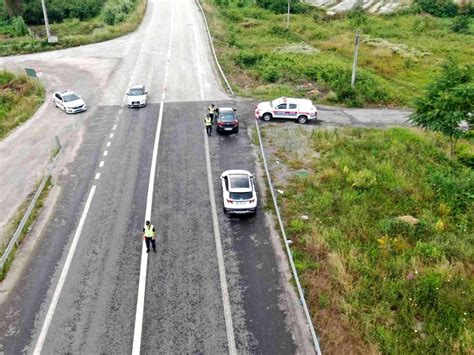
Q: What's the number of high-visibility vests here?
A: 3